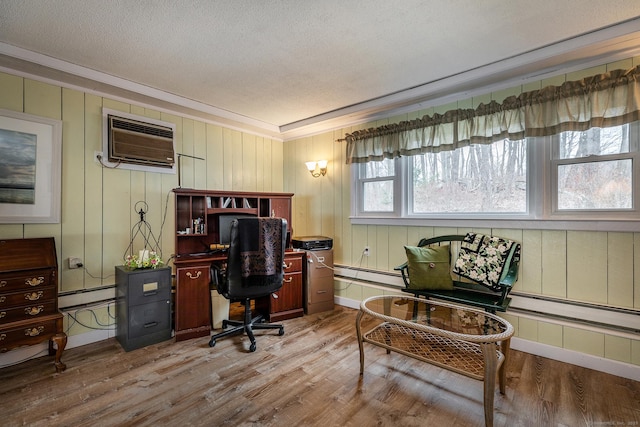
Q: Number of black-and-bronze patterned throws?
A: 1